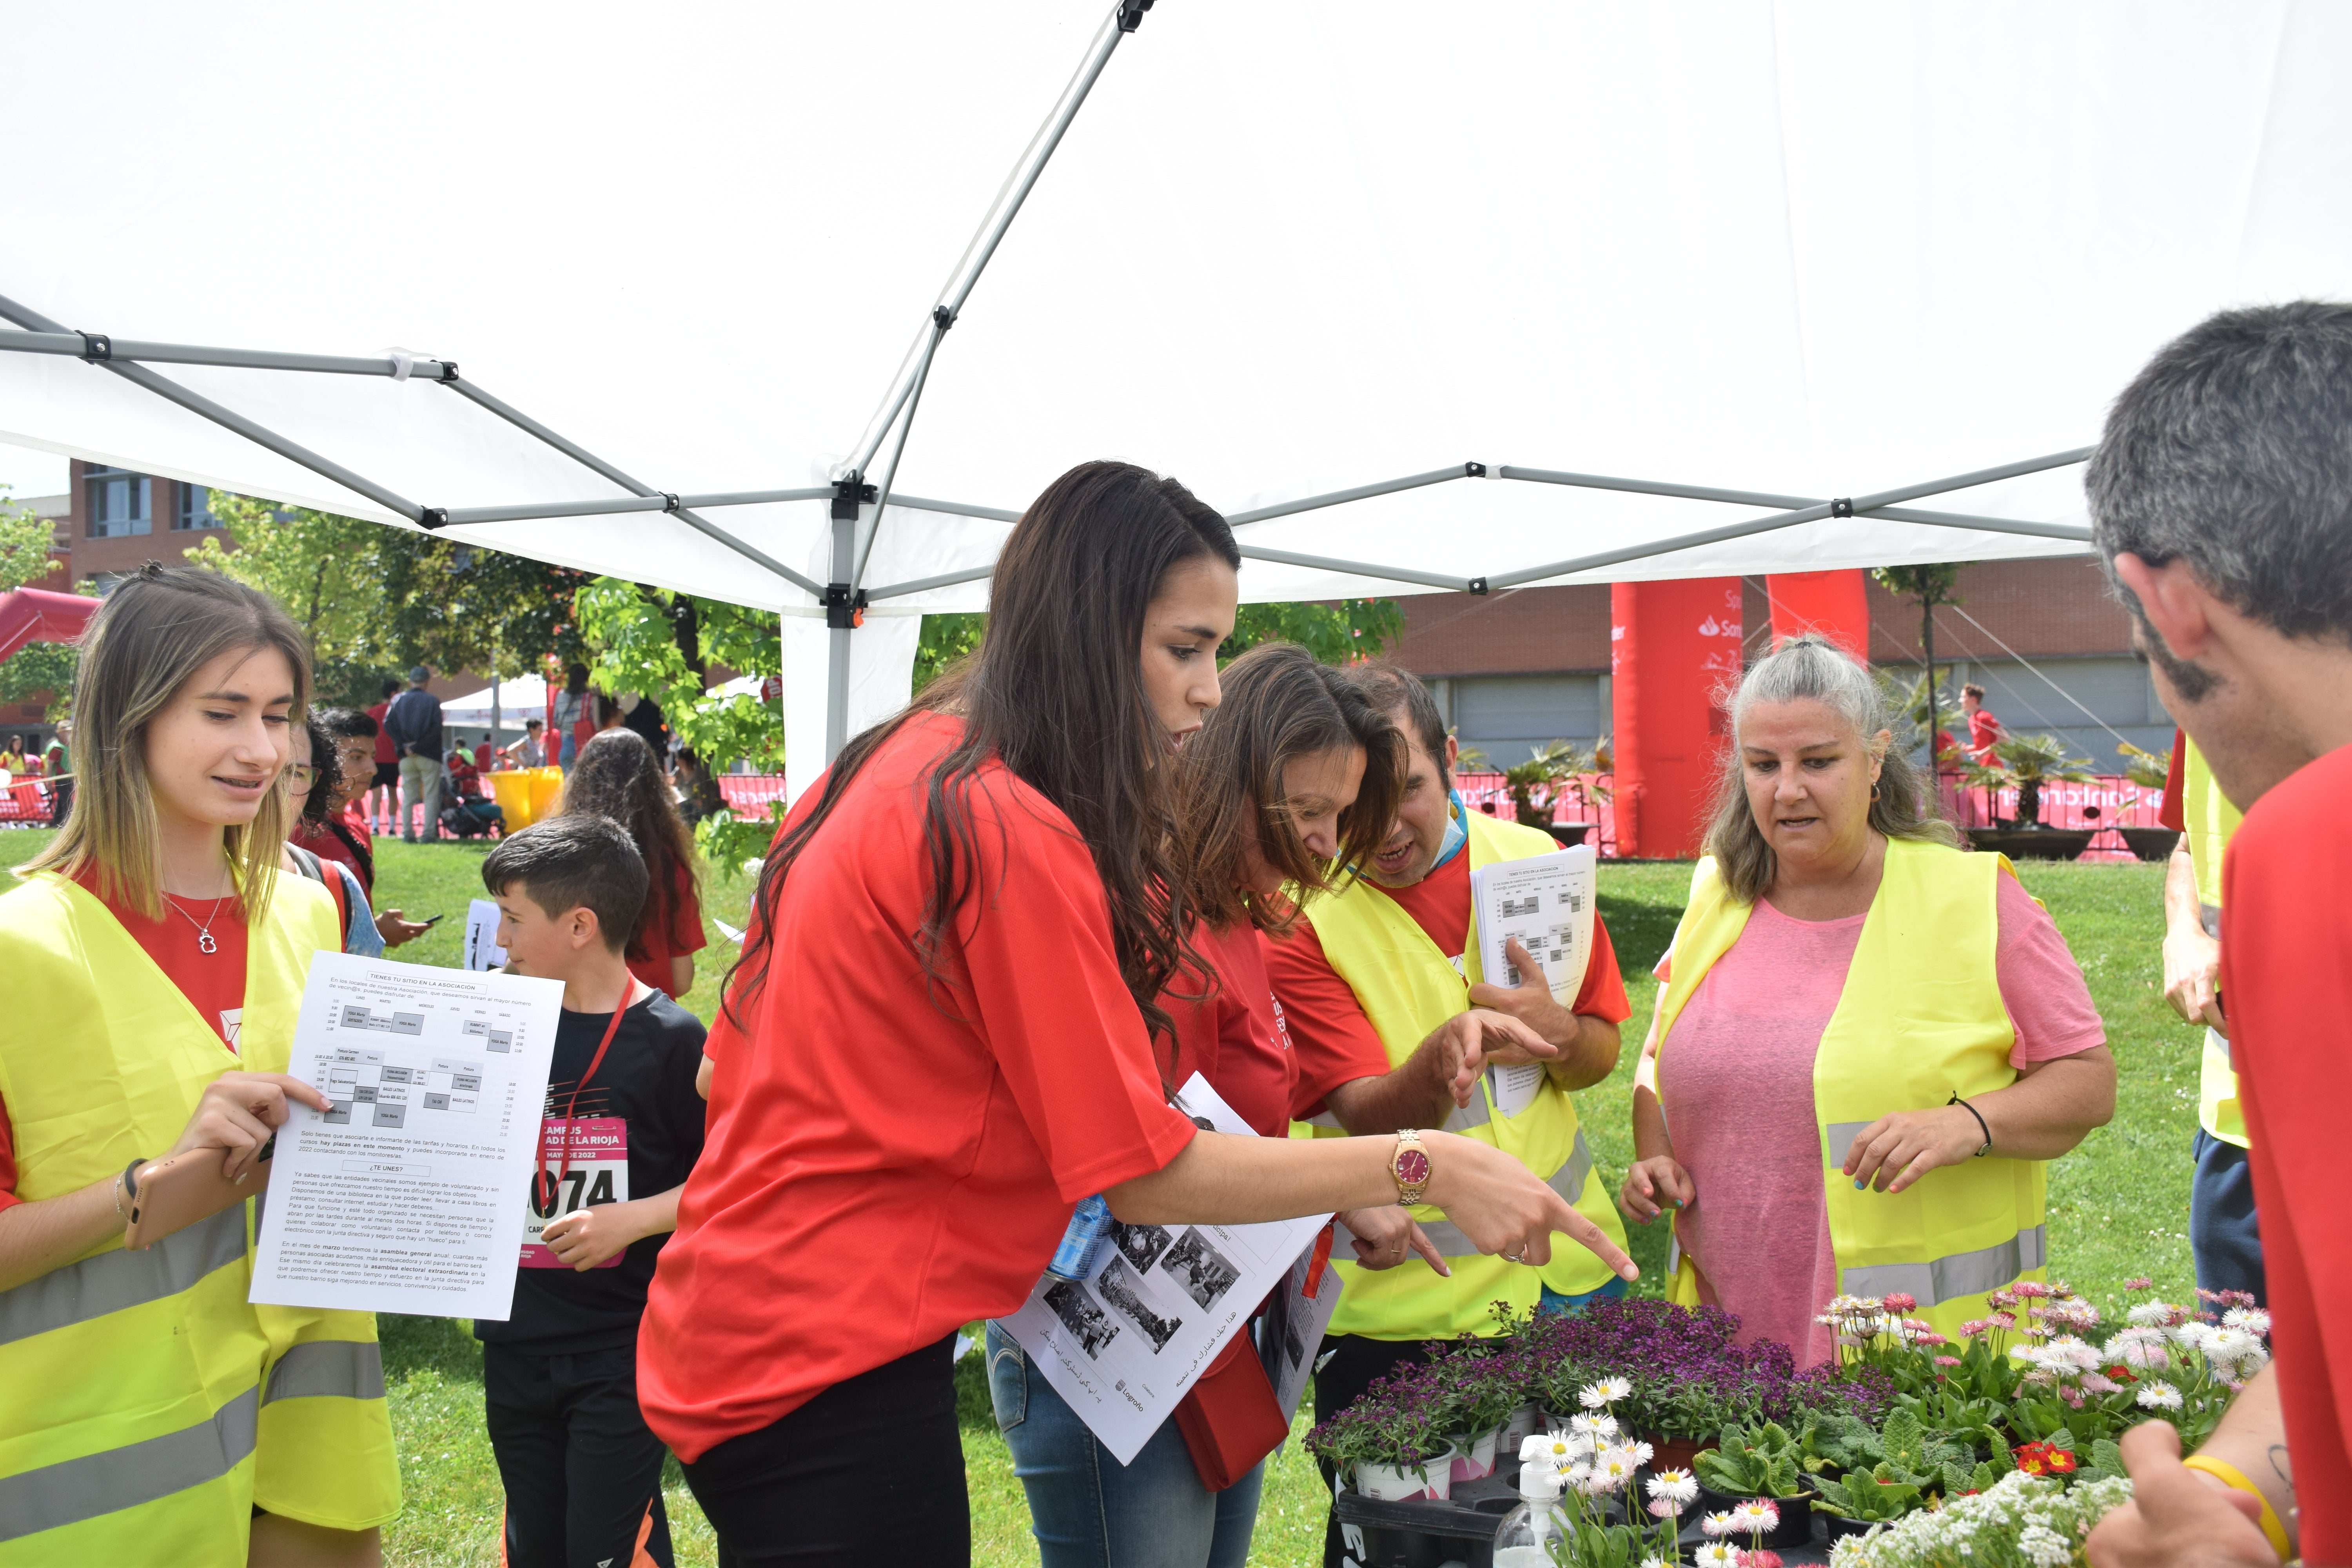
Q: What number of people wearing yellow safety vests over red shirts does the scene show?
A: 3